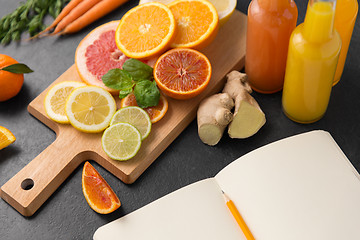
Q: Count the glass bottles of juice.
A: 3